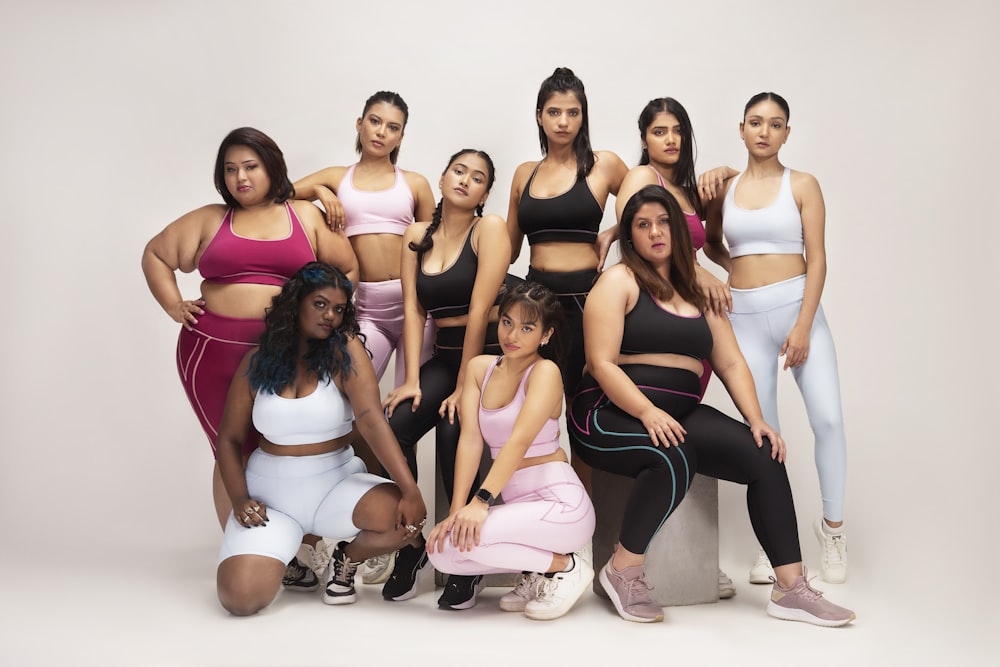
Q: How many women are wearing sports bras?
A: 9